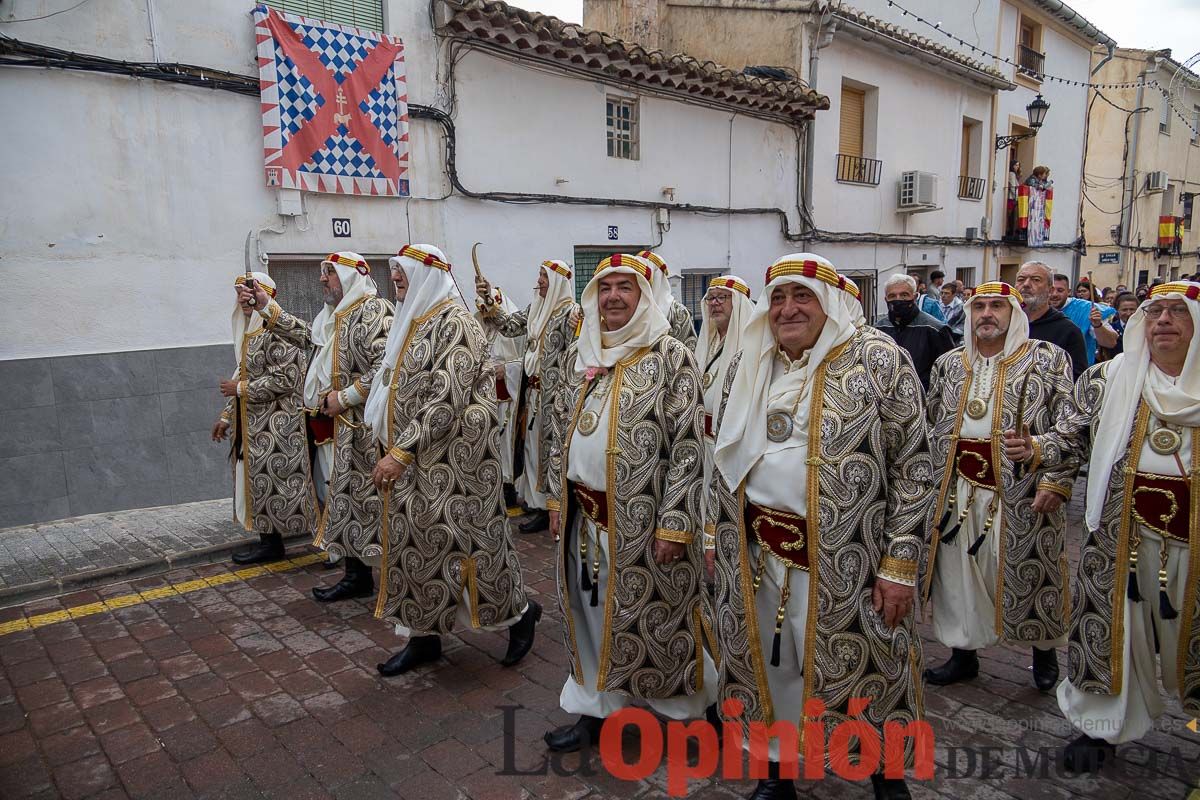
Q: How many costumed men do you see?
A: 12